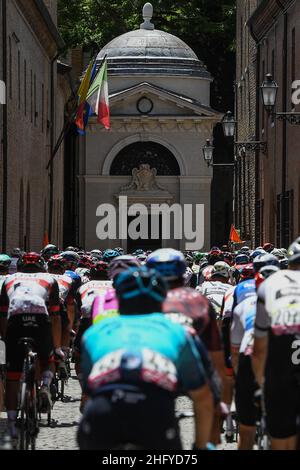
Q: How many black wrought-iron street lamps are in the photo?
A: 3